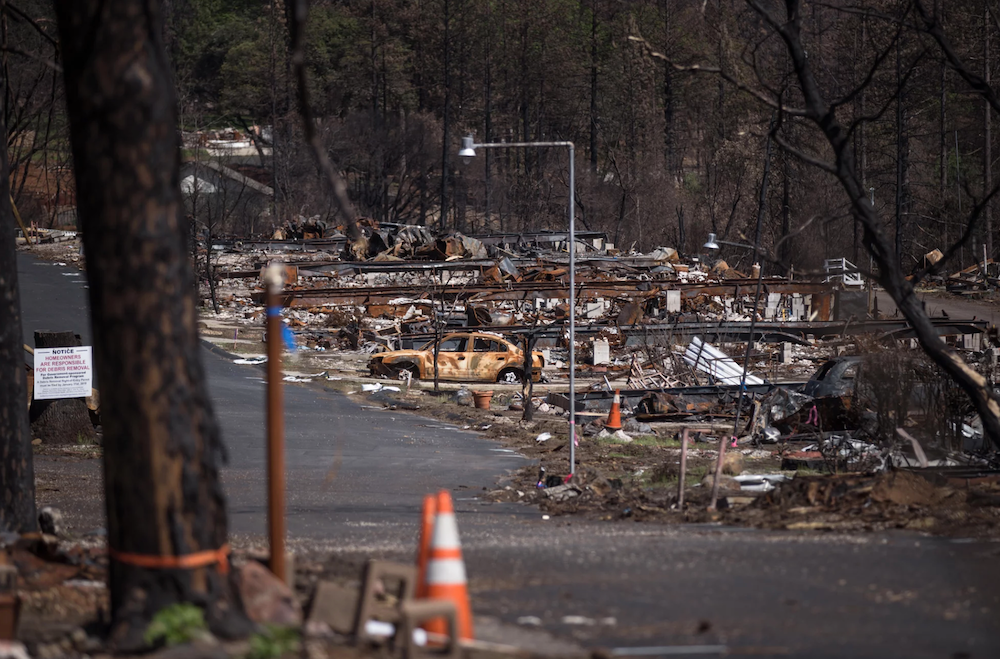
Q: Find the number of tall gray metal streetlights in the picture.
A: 2